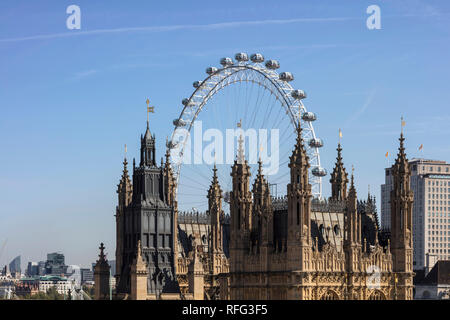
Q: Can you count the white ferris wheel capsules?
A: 14